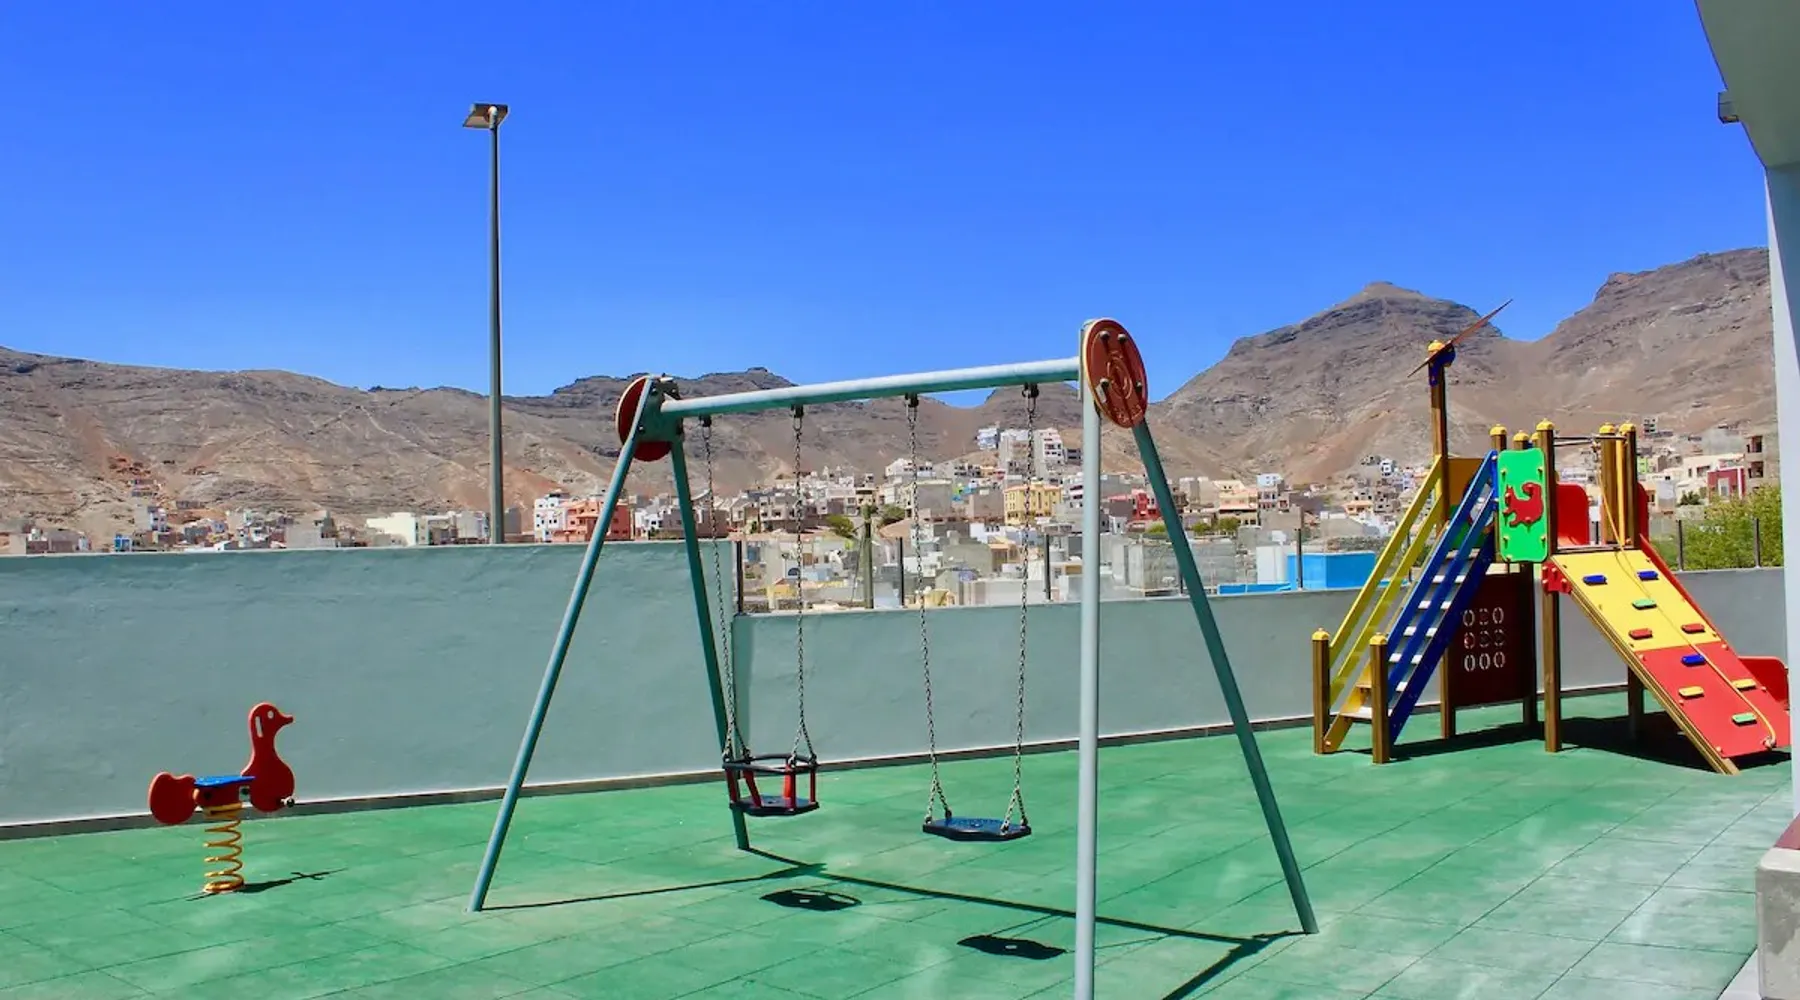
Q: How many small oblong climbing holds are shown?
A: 9